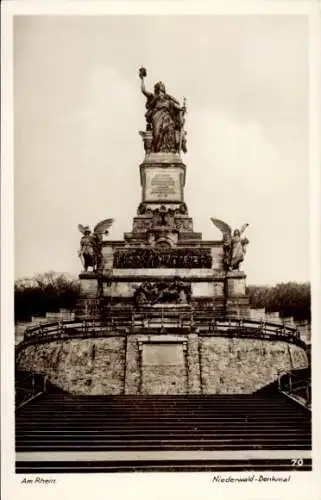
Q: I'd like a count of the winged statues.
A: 2